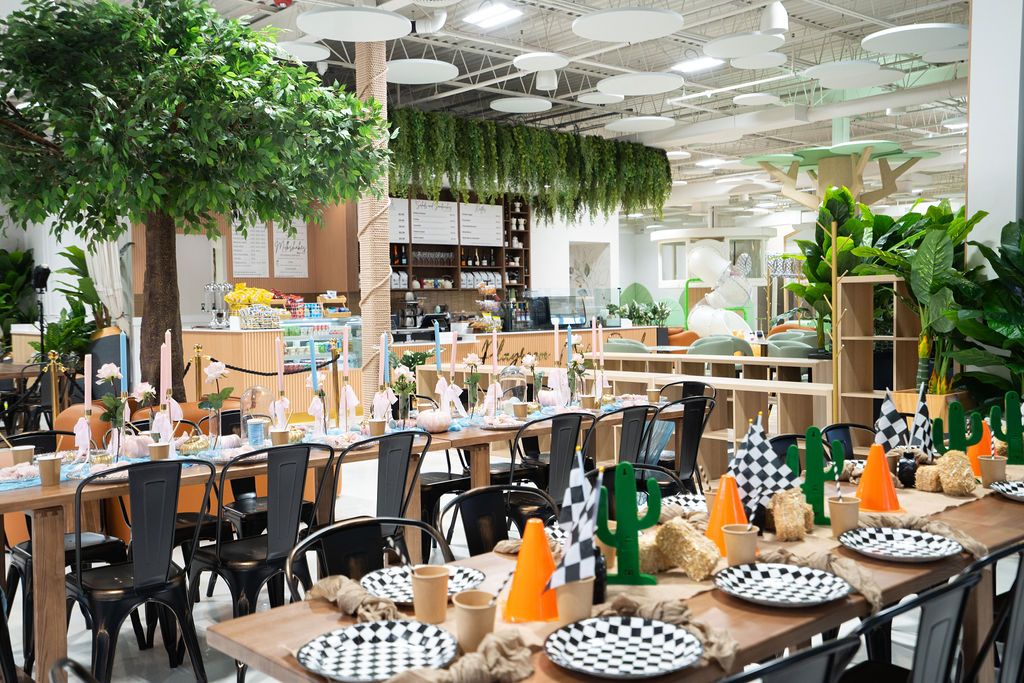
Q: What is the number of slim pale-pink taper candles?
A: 11